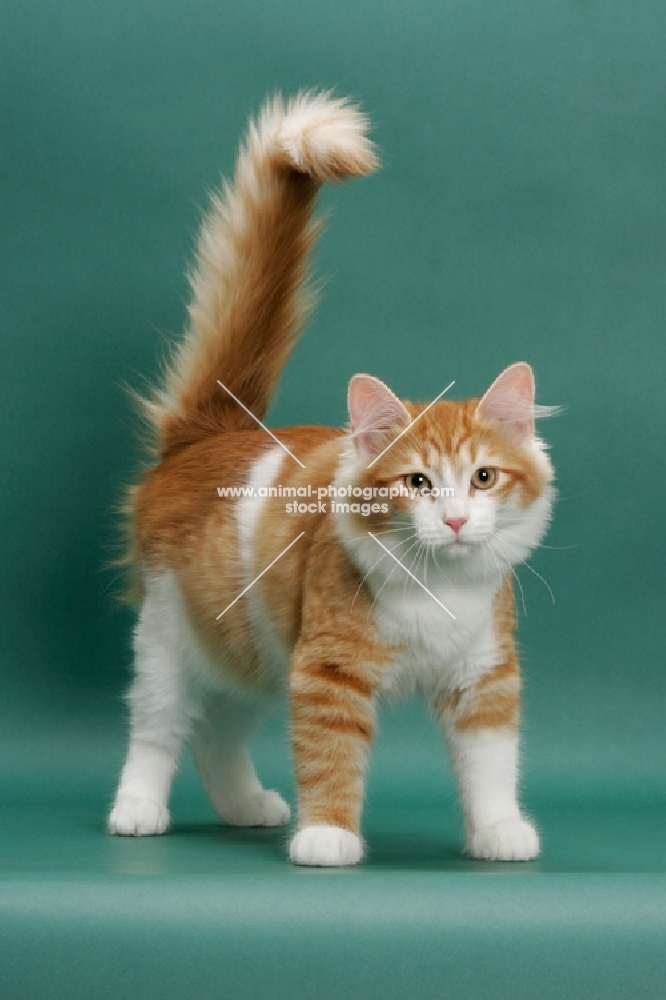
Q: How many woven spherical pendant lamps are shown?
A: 0